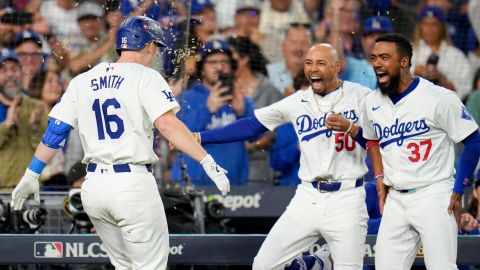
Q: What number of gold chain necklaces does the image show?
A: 1